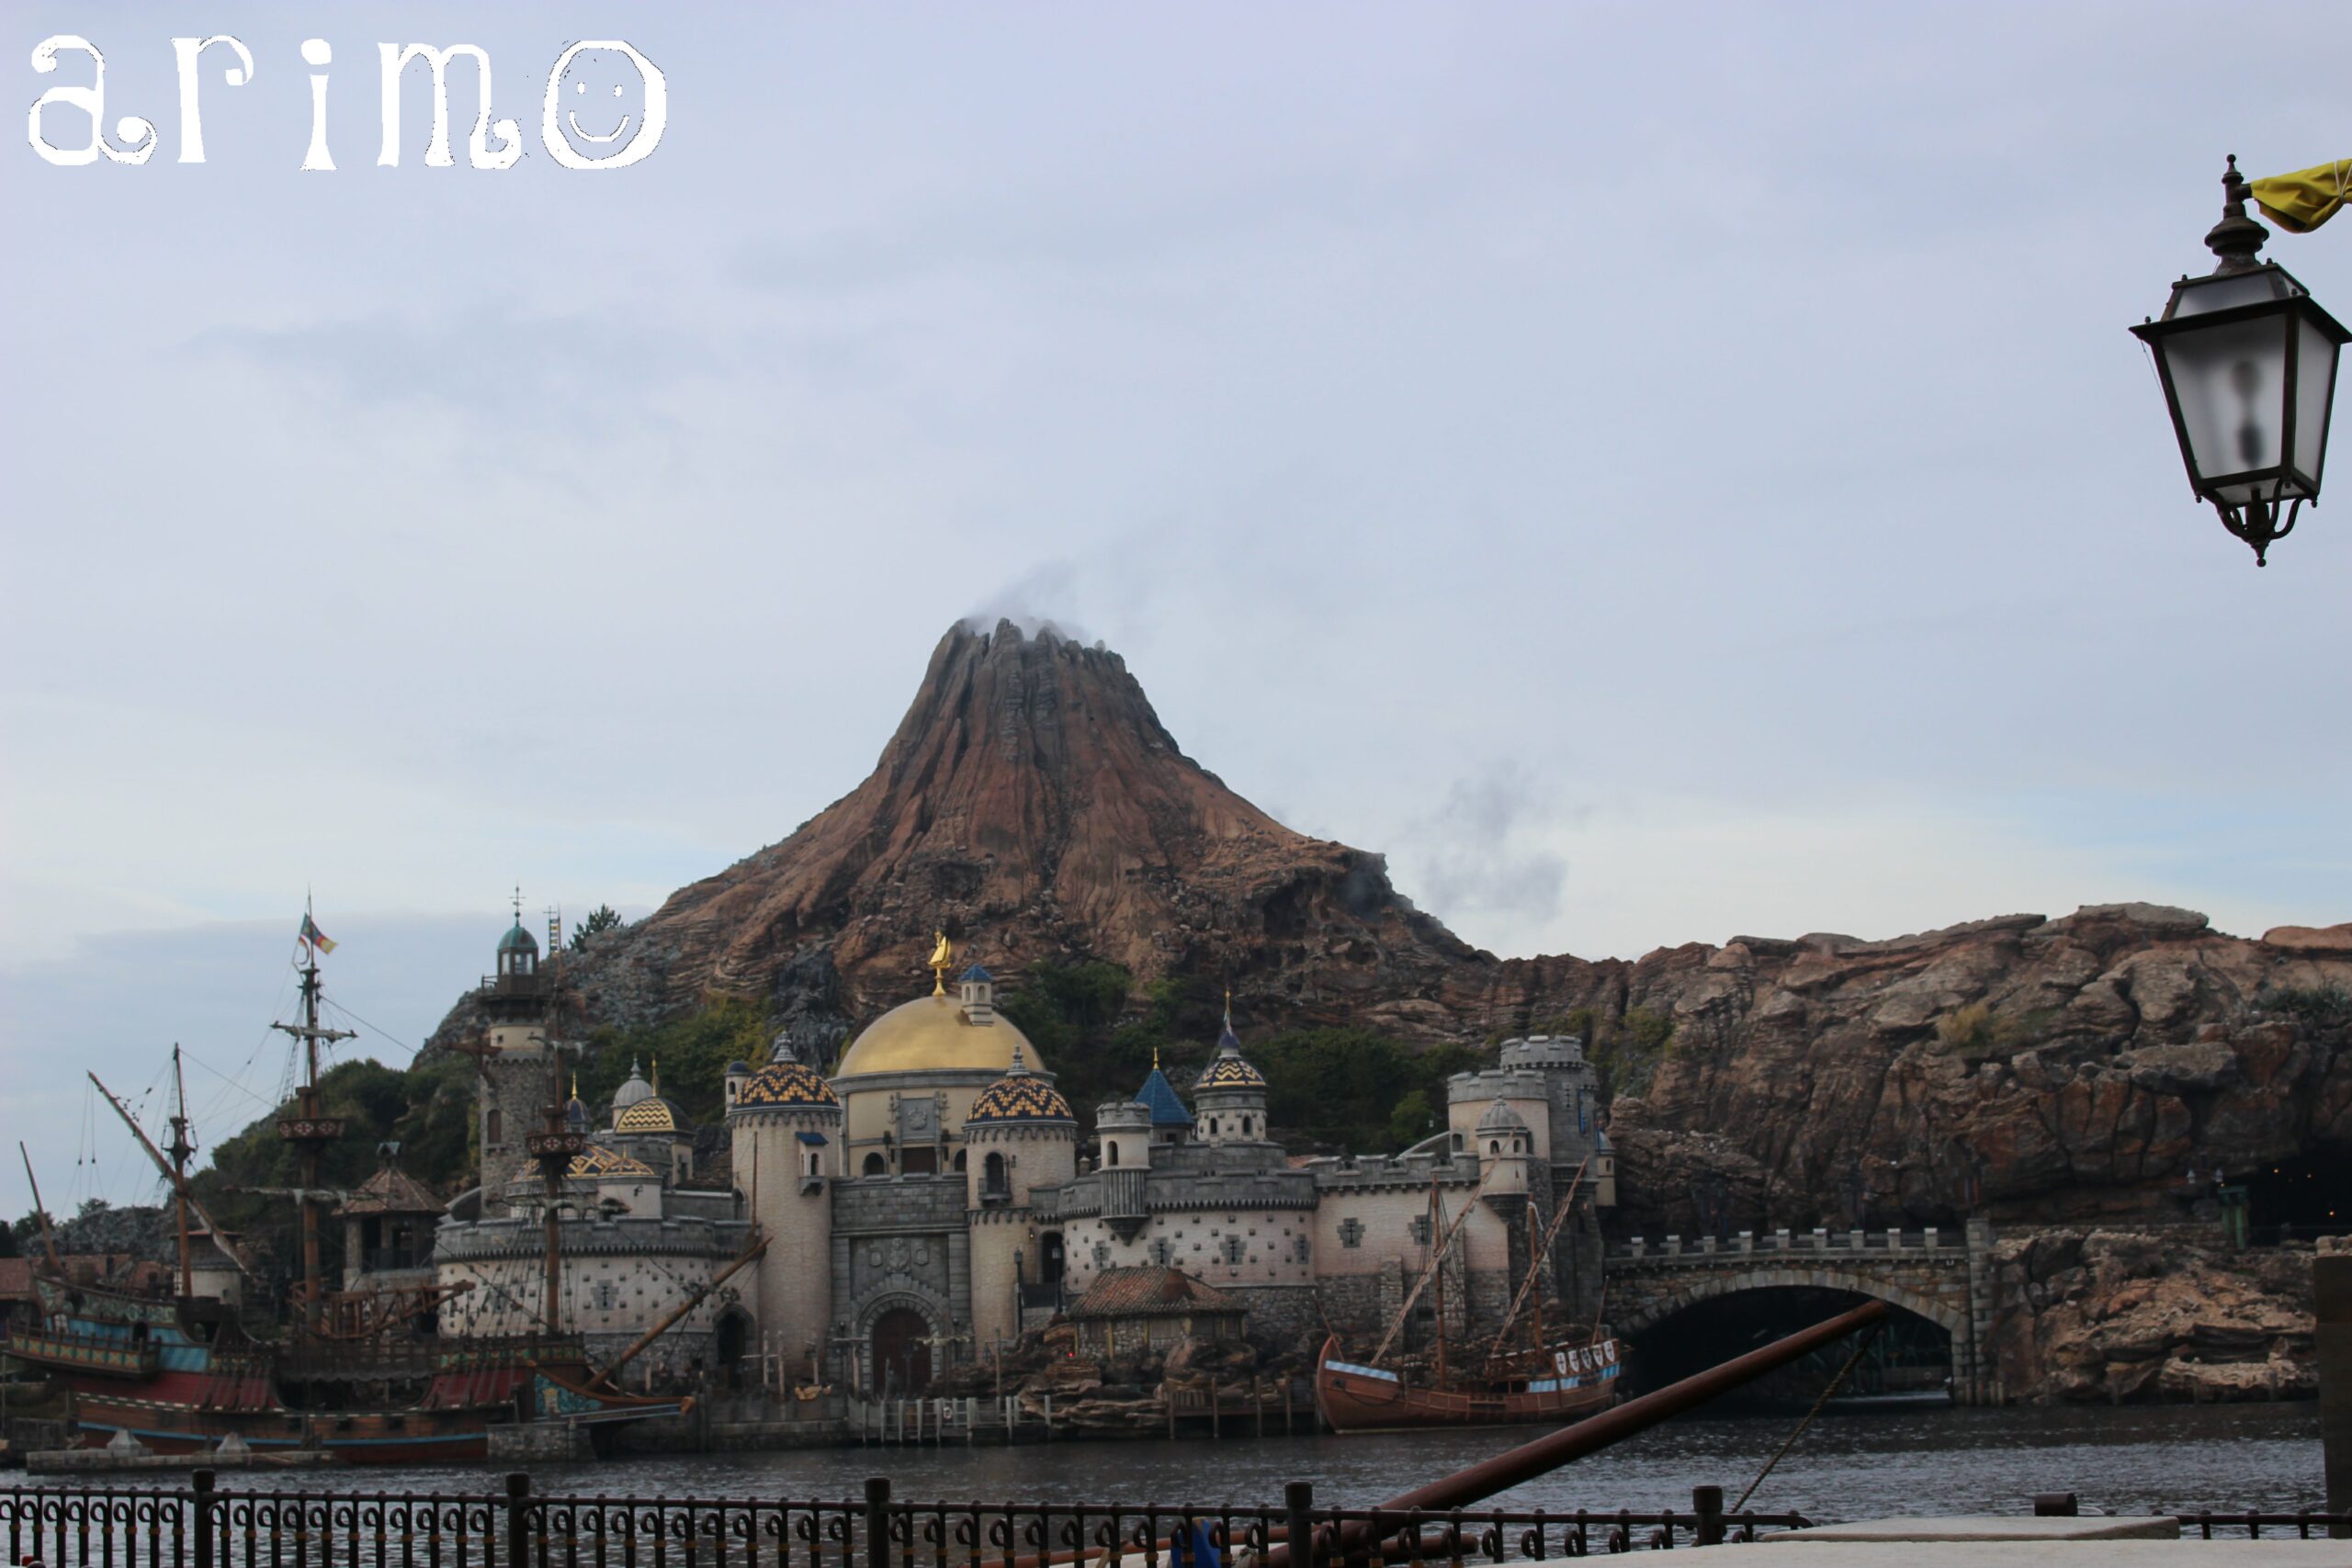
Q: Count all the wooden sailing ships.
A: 2